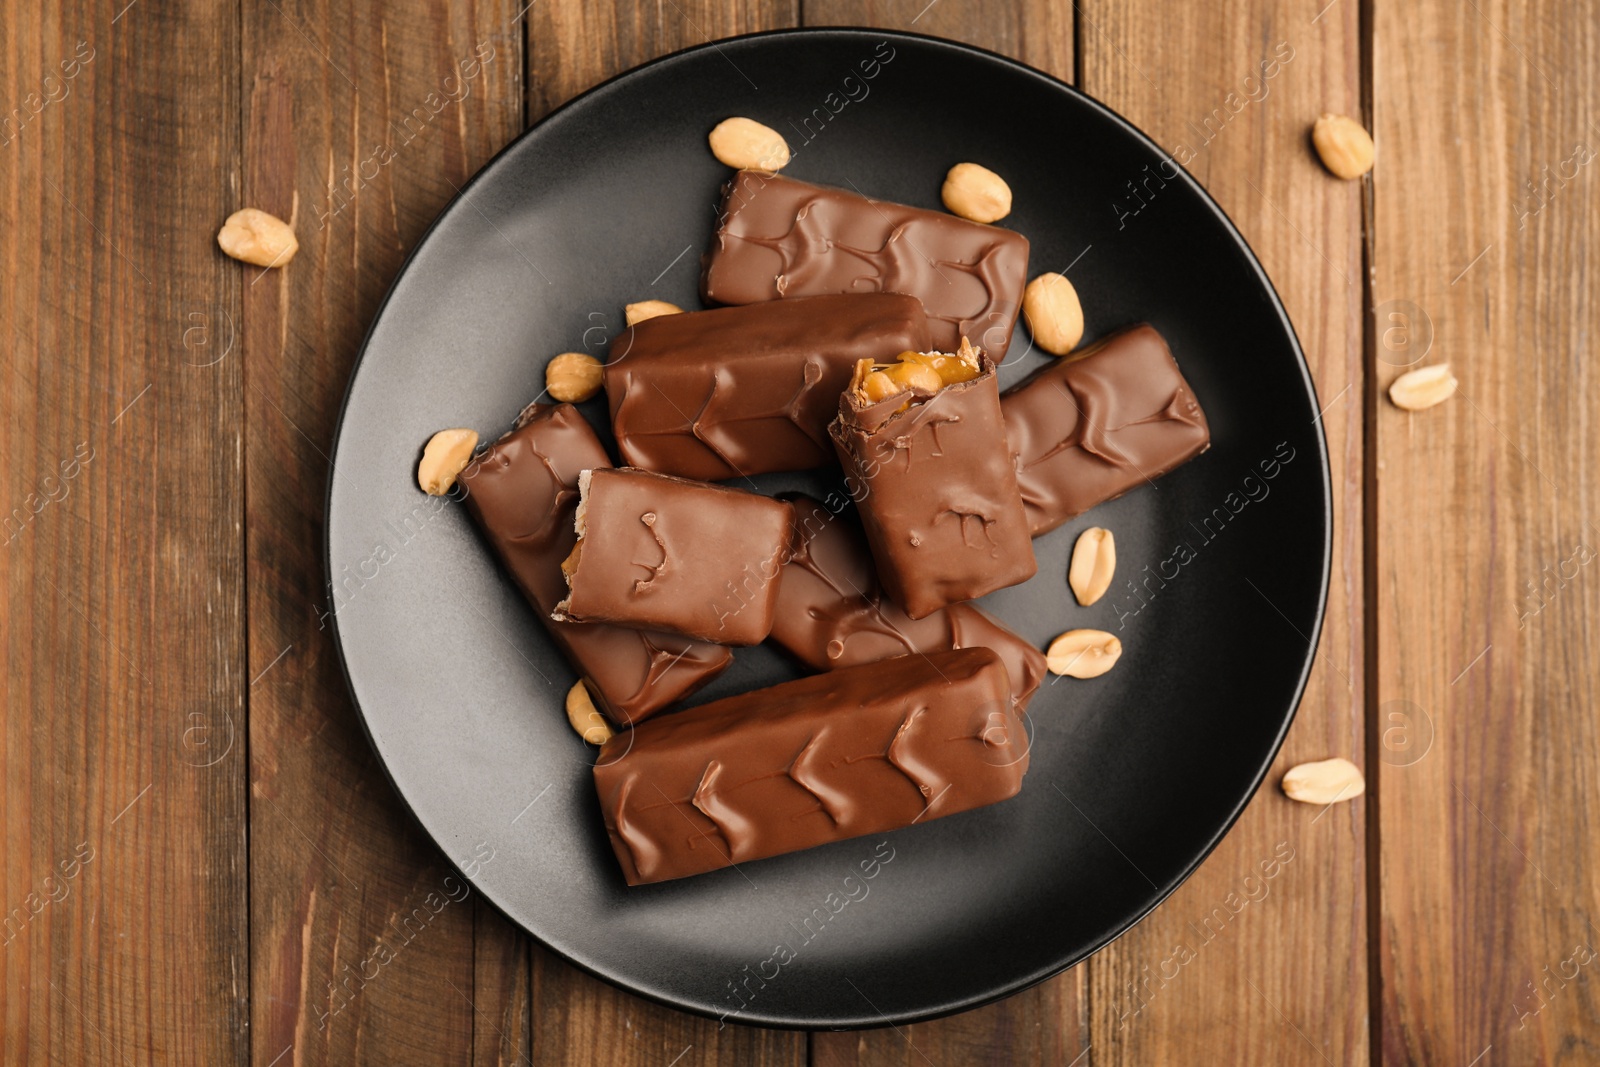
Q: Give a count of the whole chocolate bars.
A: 6